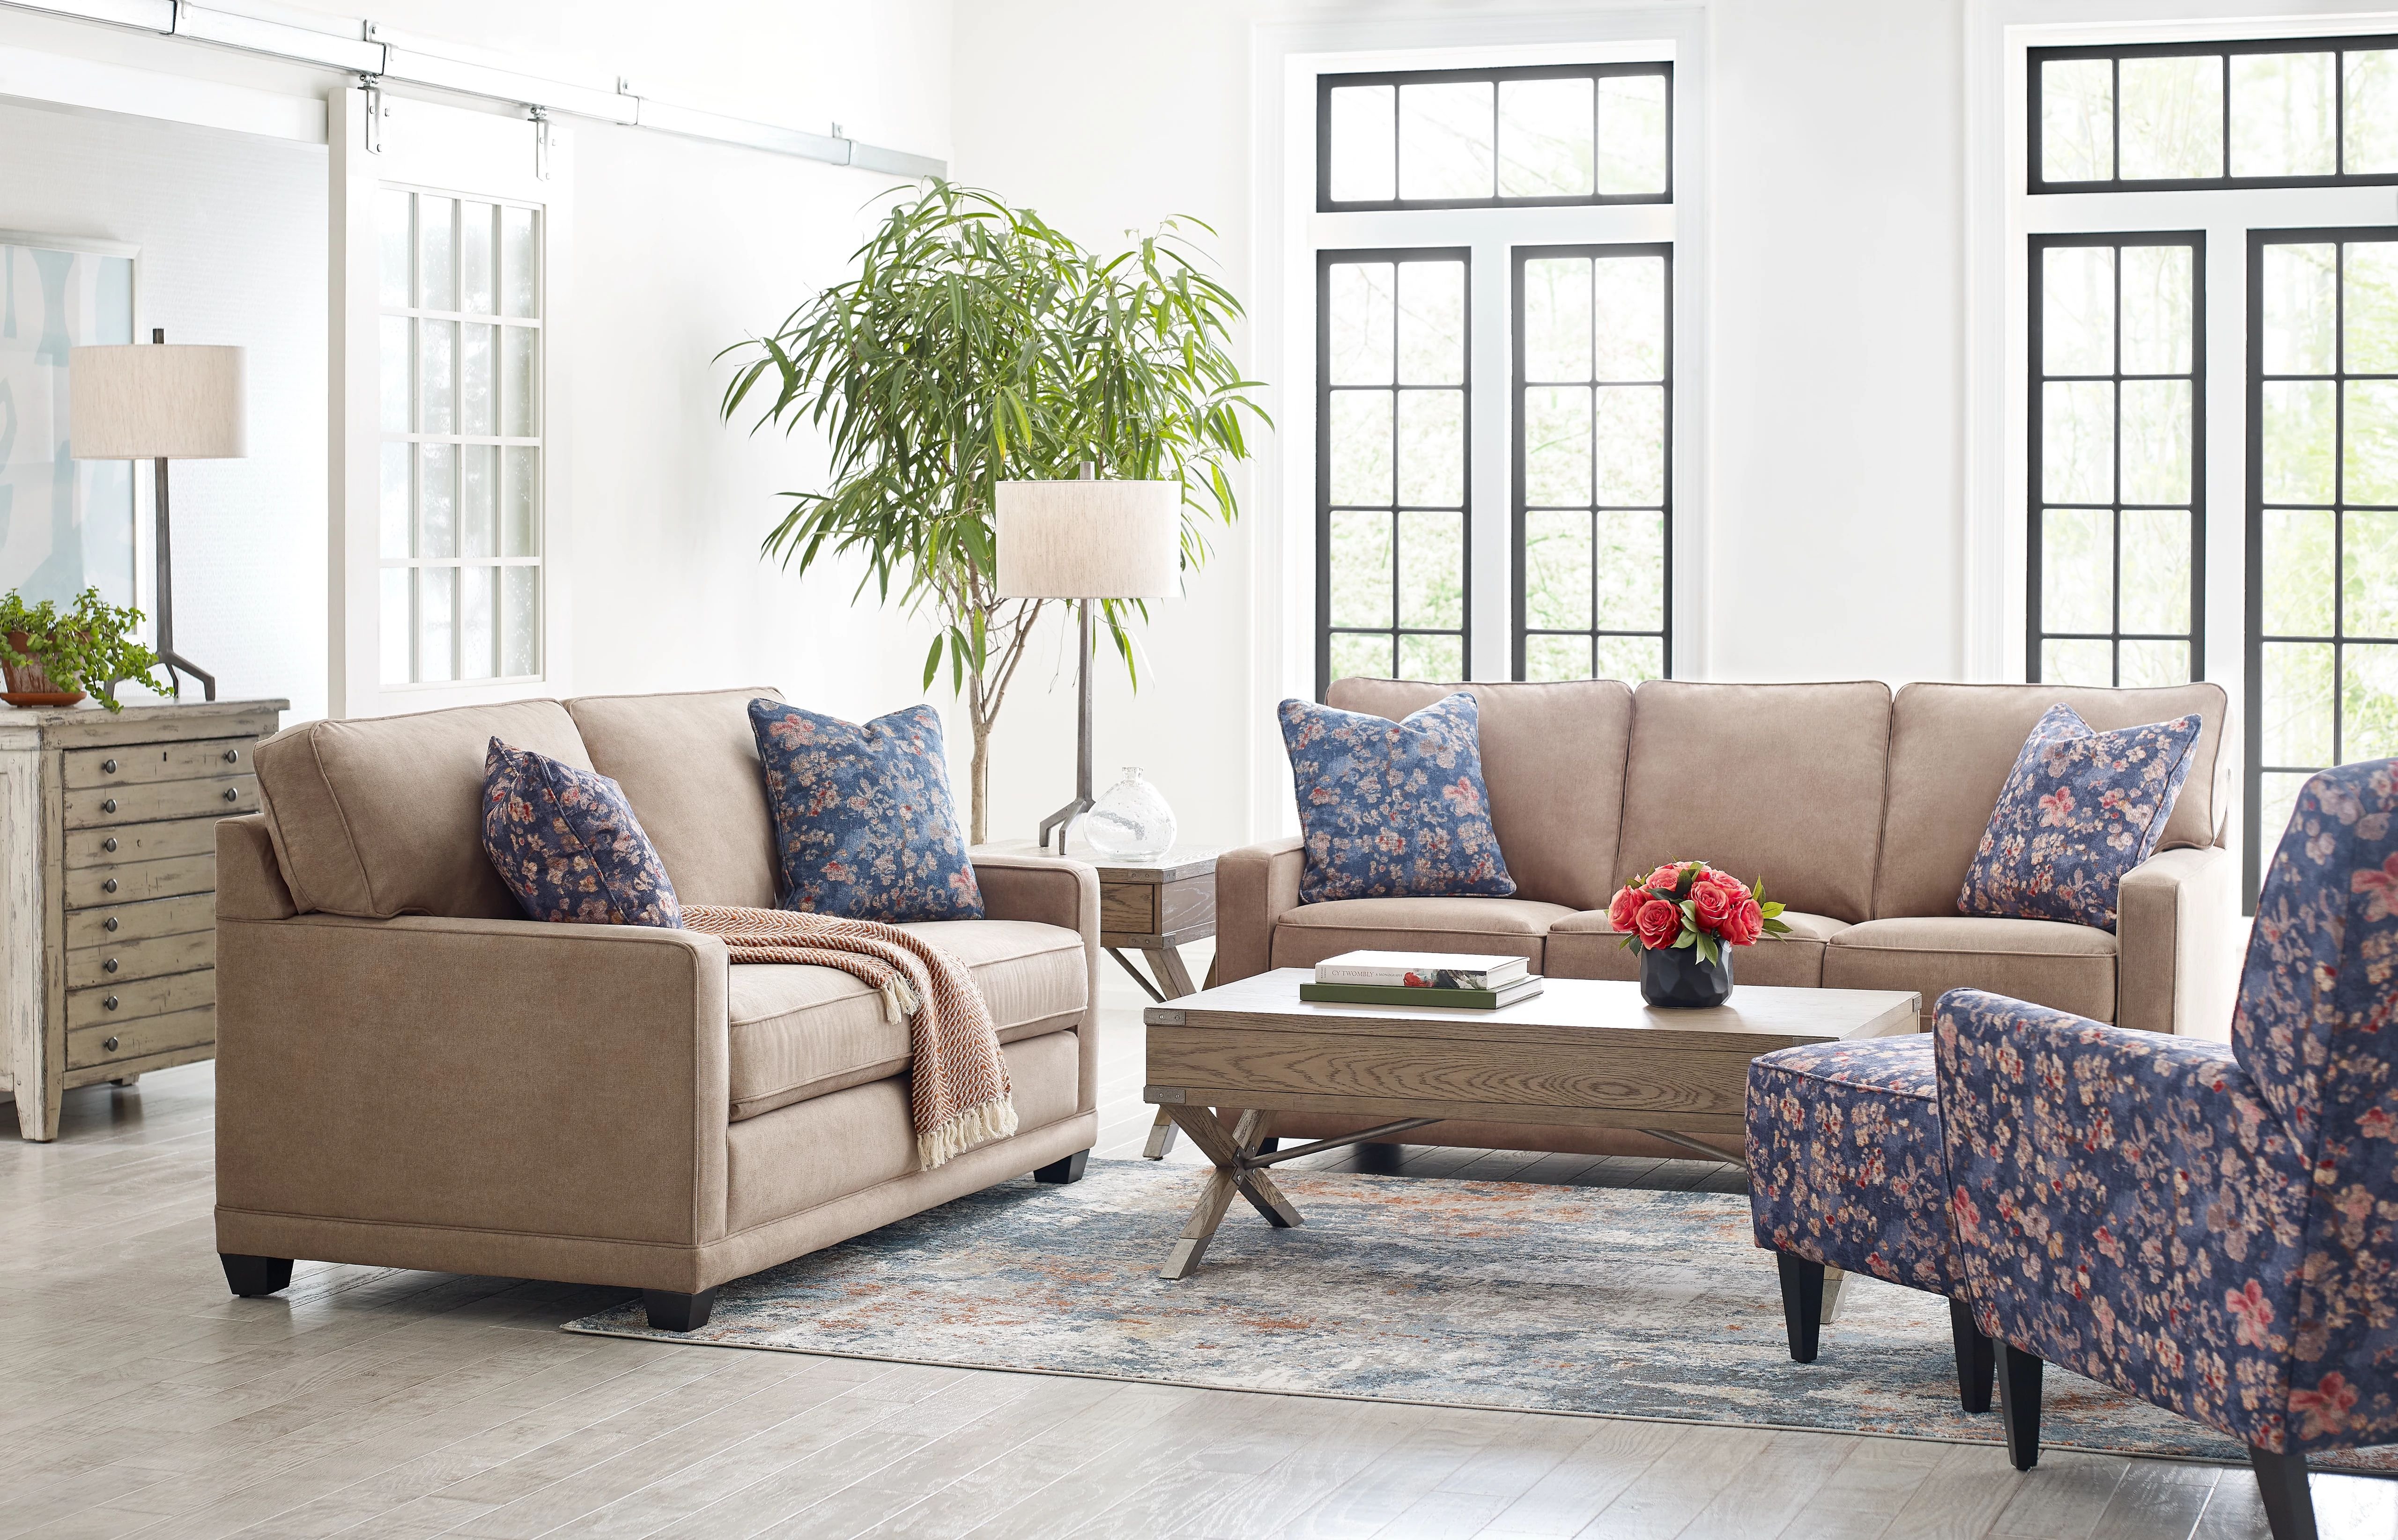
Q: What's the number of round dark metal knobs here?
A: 10